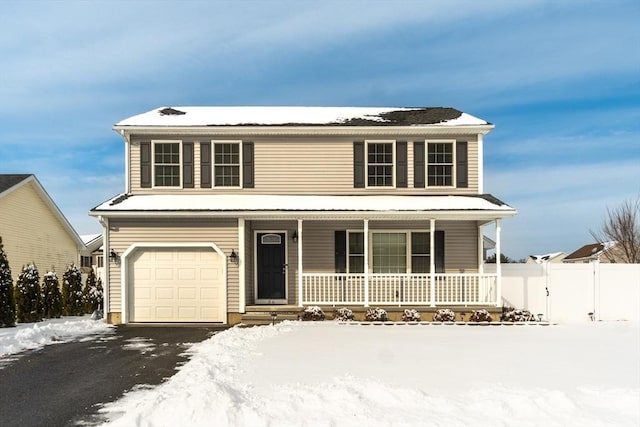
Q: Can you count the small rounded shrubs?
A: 7